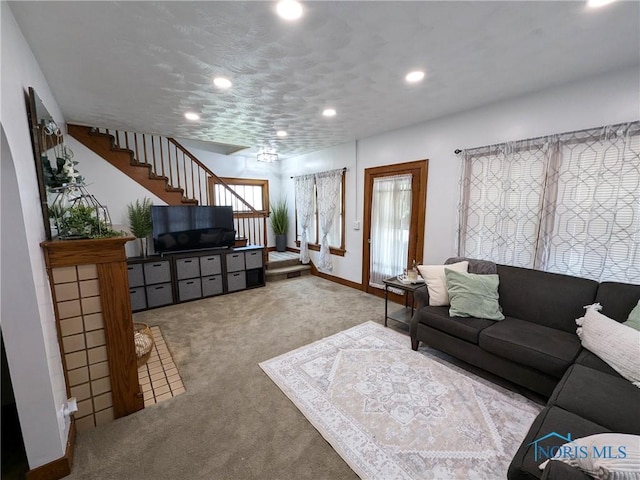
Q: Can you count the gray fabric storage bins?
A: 11